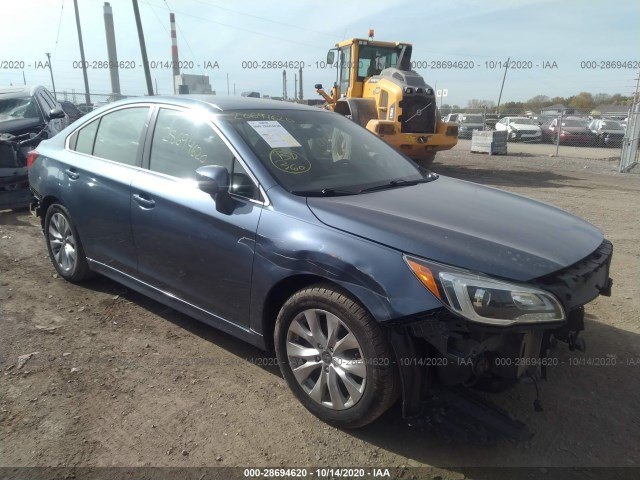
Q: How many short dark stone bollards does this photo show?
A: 0